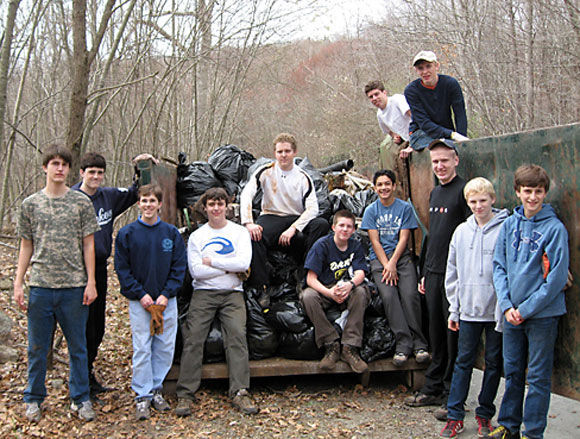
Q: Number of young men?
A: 12